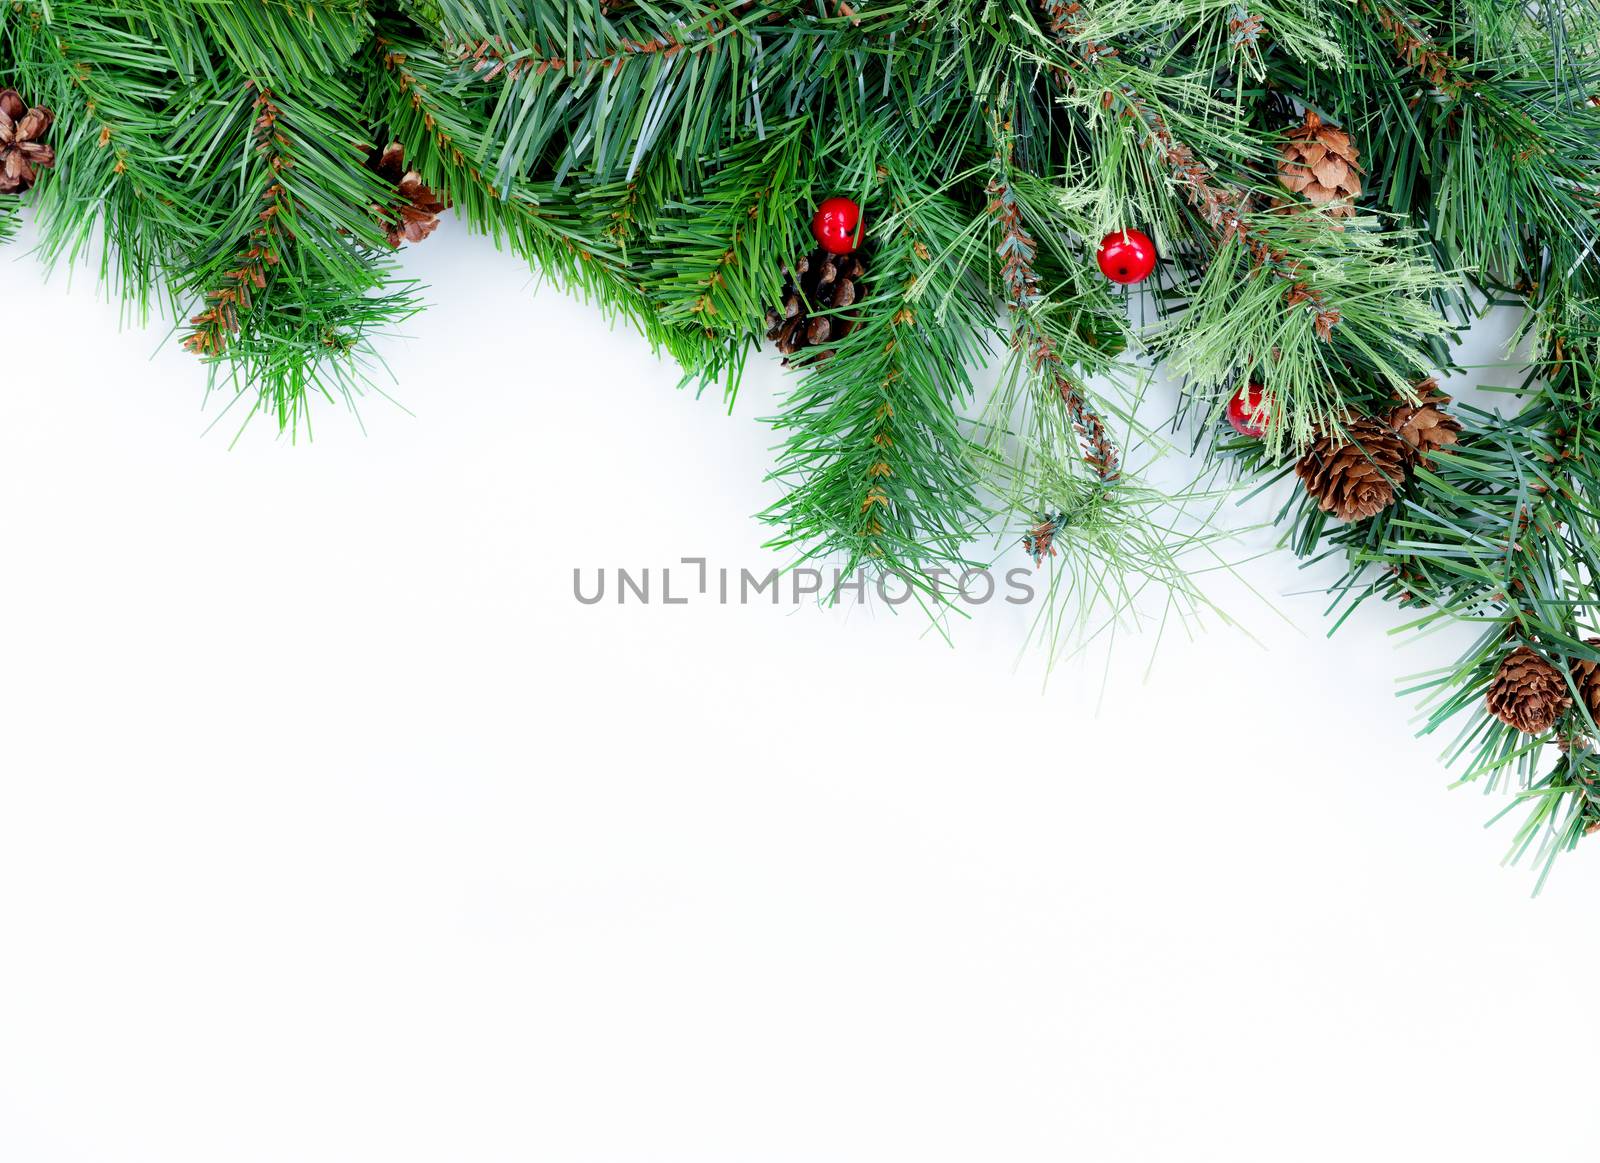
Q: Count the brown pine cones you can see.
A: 8